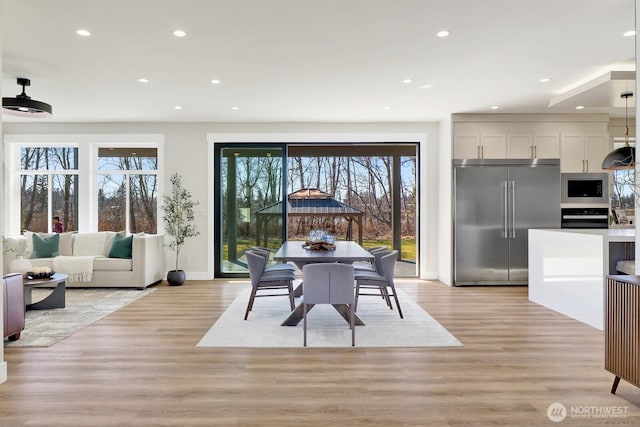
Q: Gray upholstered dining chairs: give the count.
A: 5